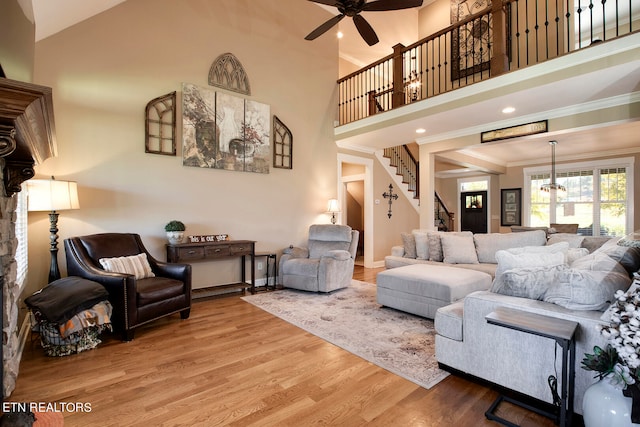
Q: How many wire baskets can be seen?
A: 1